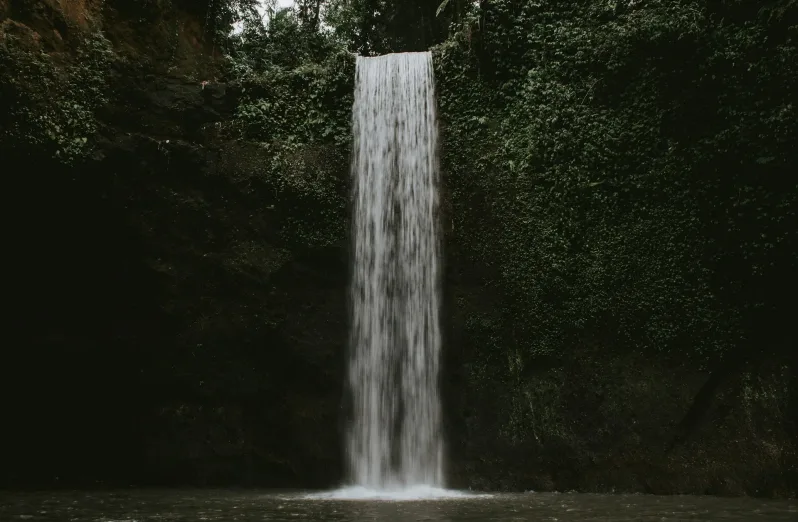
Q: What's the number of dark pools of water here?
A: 1